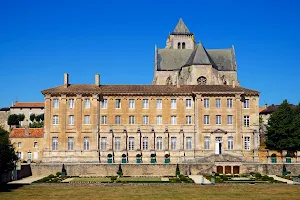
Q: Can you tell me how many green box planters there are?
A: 7